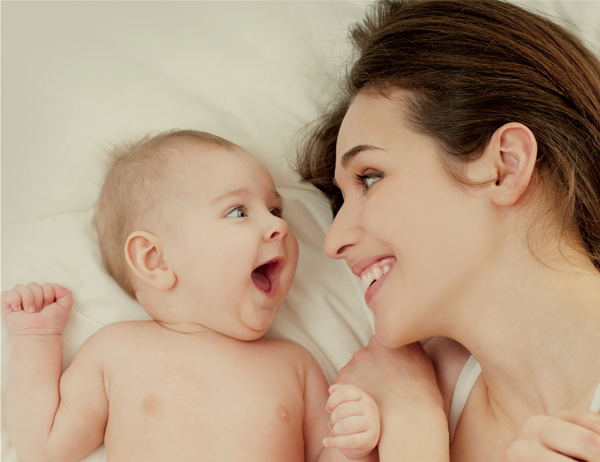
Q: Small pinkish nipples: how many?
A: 2